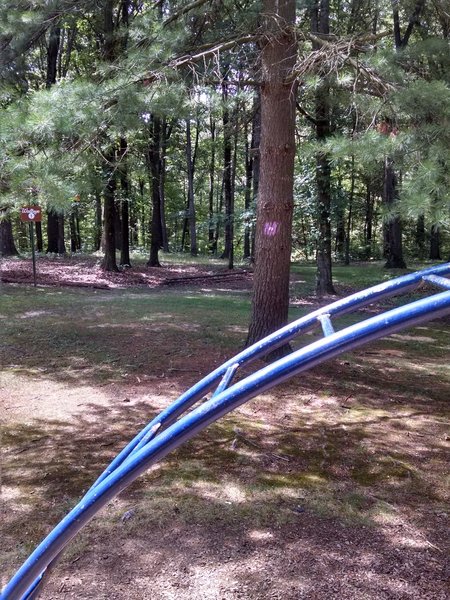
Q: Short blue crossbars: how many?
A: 4